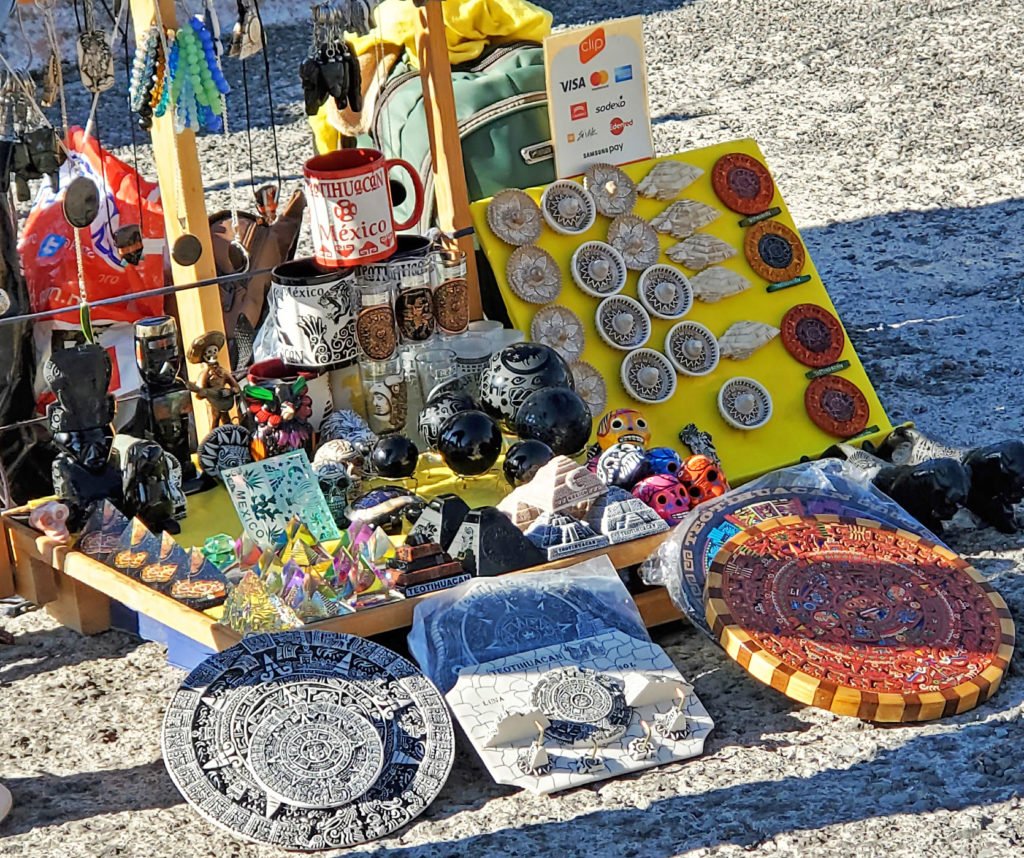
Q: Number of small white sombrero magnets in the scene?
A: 7